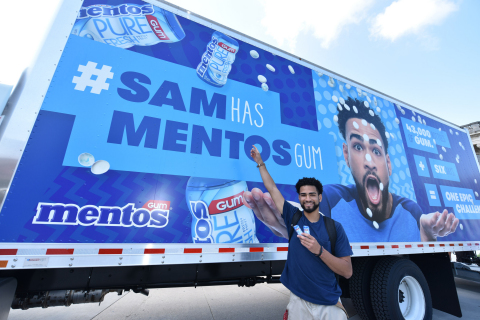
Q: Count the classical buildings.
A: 1